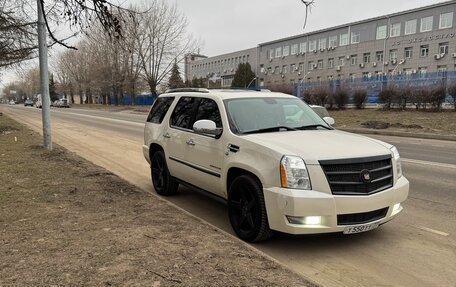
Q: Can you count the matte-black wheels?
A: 2